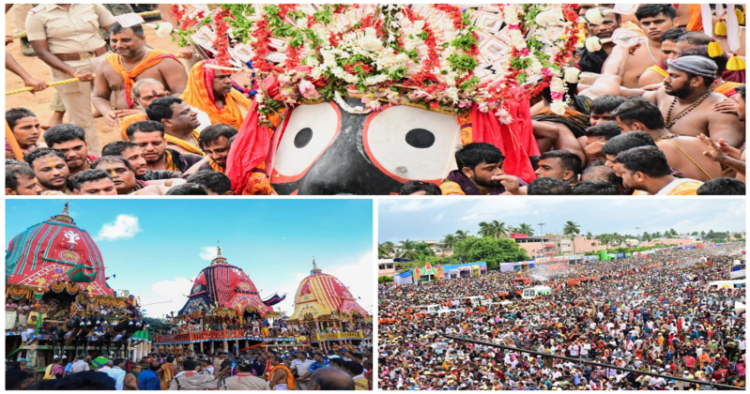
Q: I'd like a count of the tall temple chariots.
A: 3